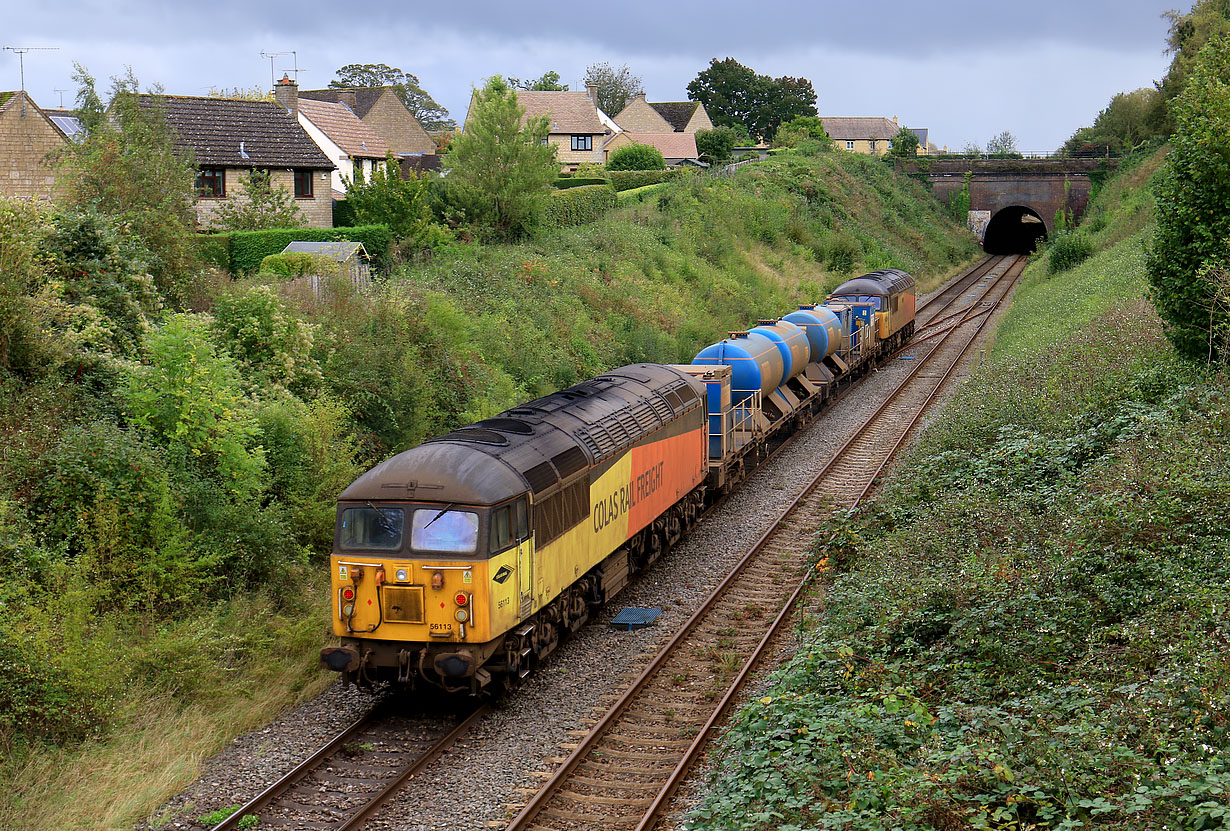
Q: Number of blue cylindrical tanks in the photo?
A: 3